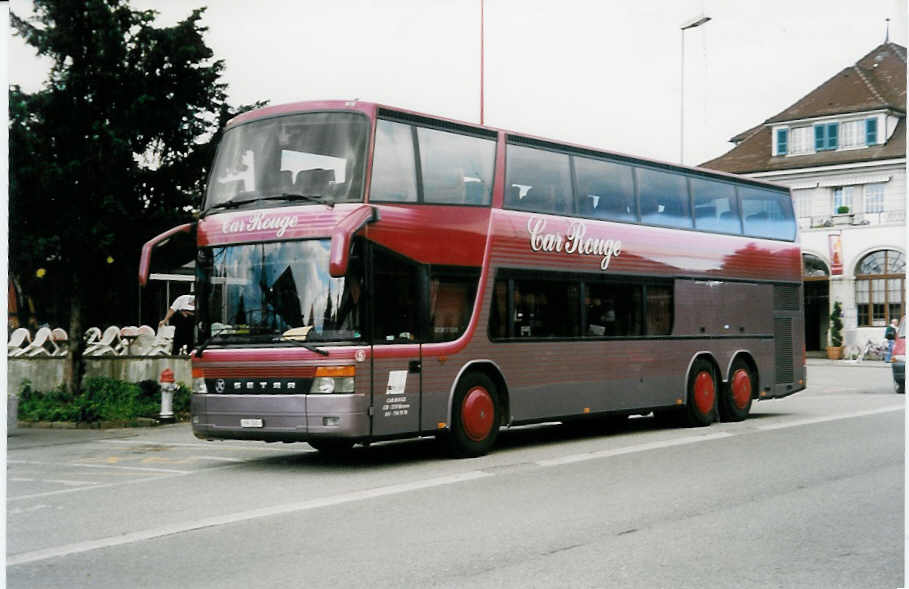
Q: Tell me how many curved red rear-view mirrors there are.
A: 2